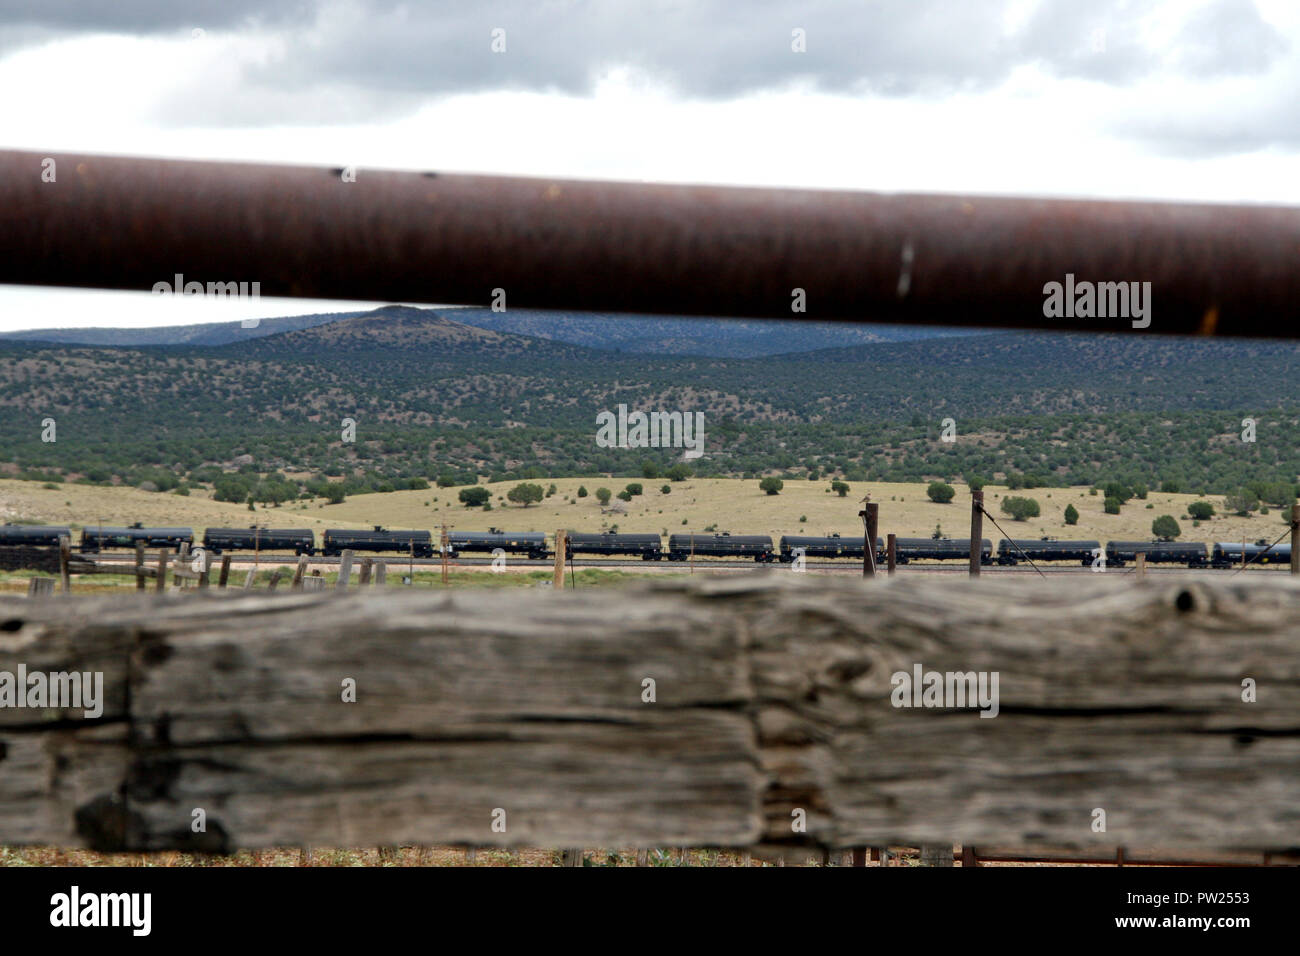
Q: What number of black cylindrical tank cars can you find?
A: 12